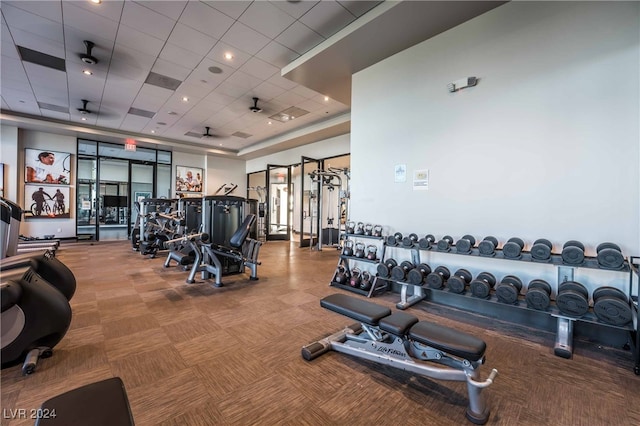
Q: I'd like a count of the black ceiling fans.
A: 4